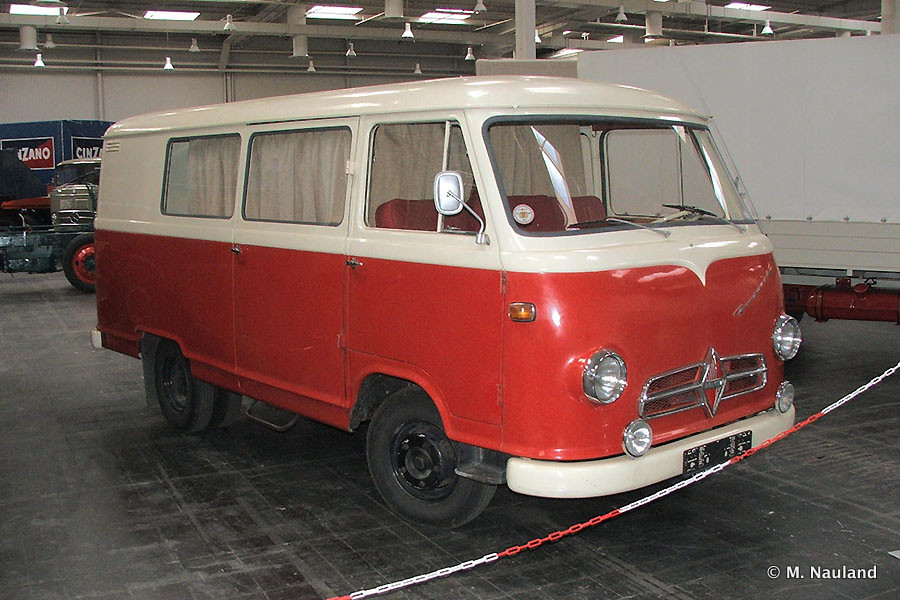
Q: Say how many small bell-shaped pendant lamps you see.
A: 15